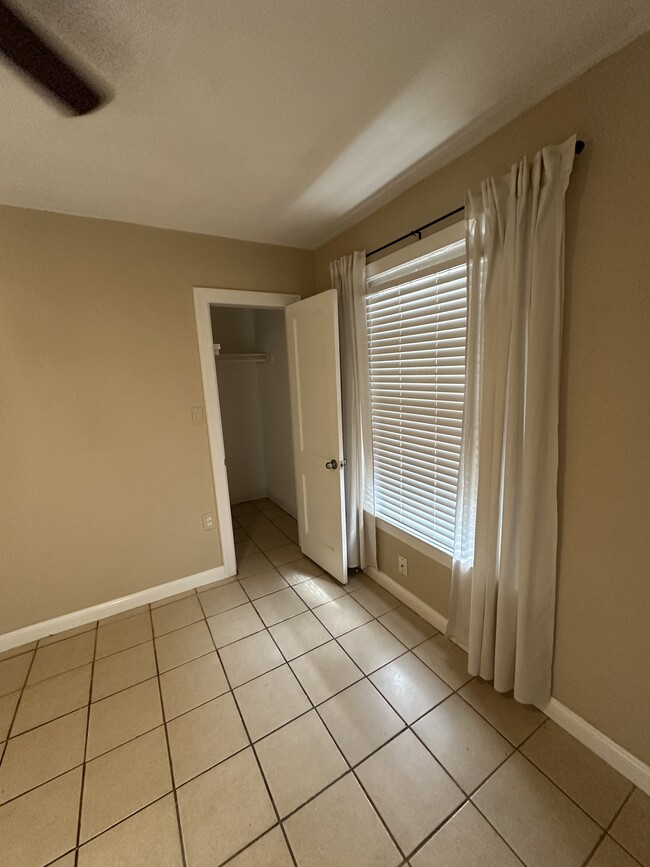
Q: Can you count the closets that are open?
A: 1